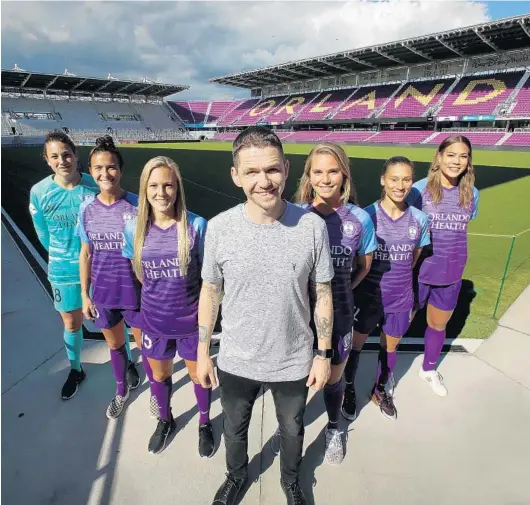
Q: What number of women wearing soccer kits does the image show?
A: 6